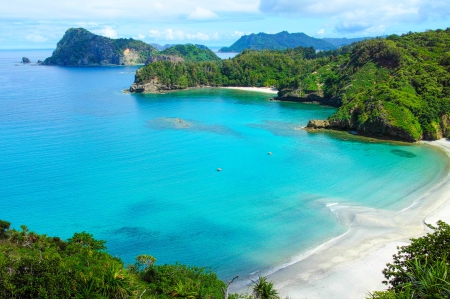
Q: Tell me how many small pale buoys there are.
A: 2